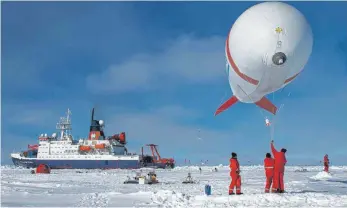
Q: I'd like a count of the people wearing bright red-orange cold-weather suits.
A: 4